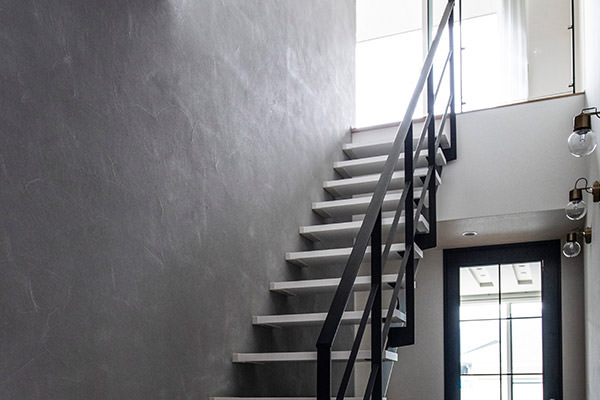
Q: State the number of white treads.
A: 10